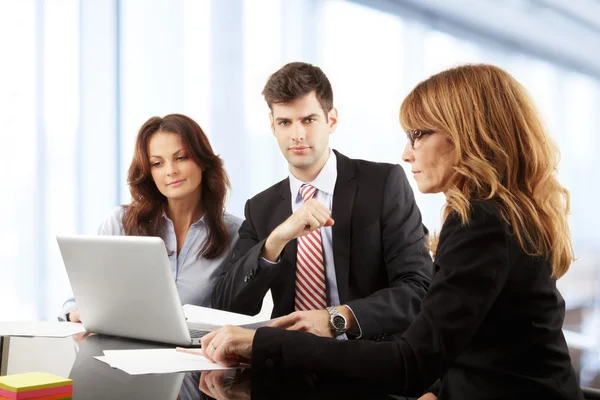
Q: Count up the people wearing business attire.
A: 3